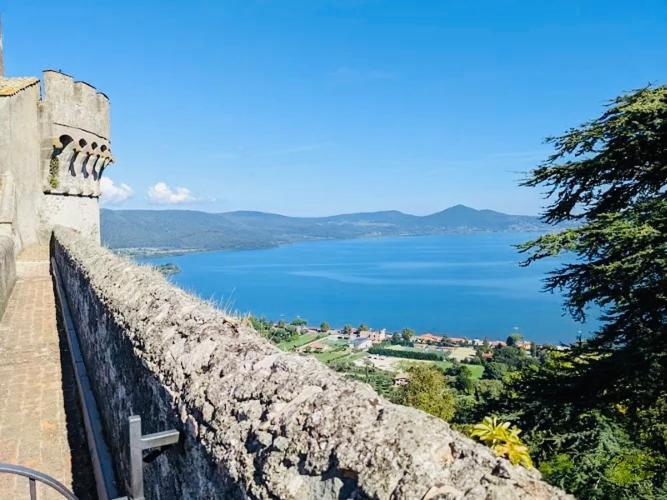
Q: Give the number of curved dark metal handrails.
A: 1